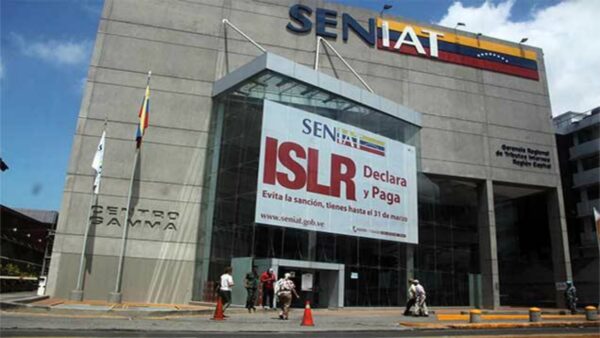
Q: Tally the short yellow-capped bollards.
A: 3